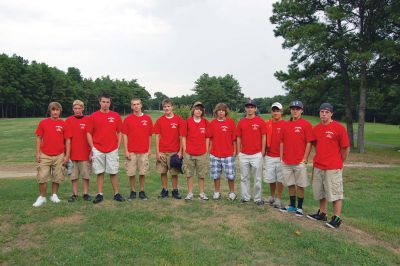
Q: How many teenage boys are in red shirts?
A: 11